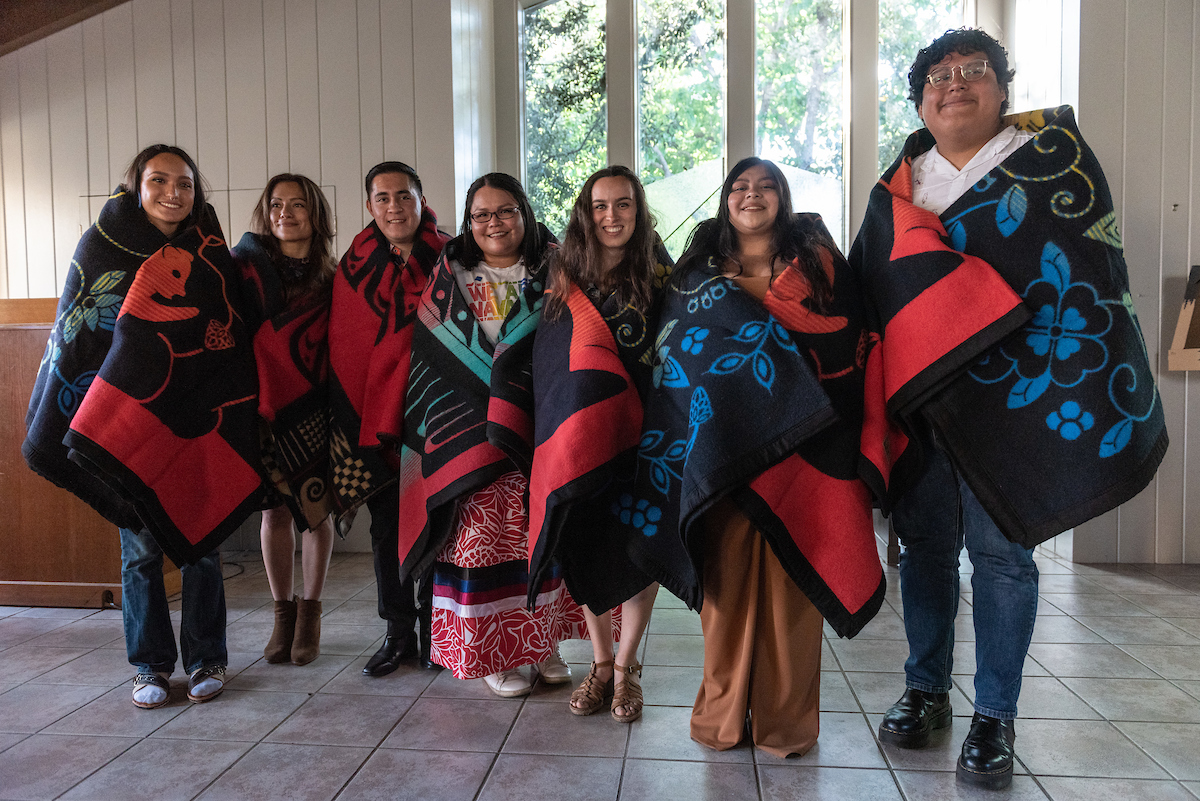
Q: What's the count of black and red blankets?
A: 7